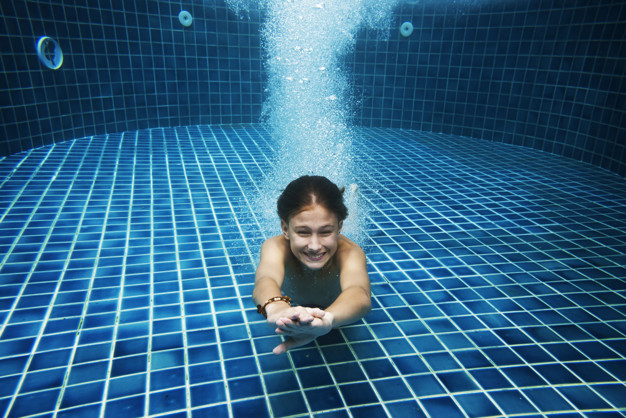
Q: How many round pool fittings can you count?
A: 3